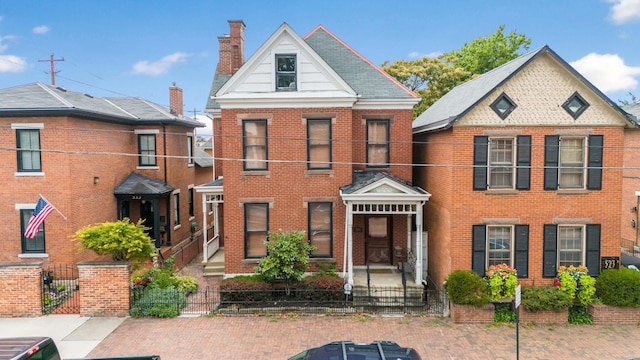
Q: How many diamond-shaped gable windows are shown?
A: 2